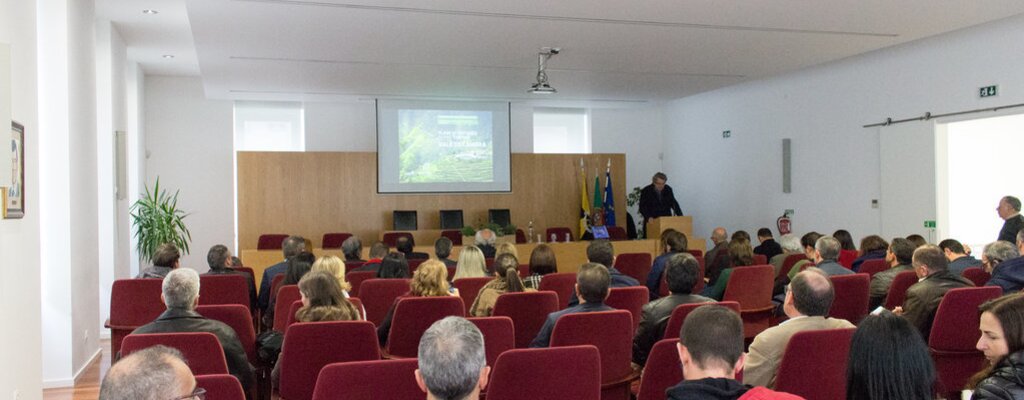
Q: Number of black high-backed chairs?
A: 3